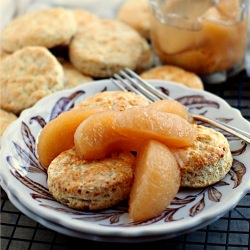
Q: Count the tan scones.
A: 11